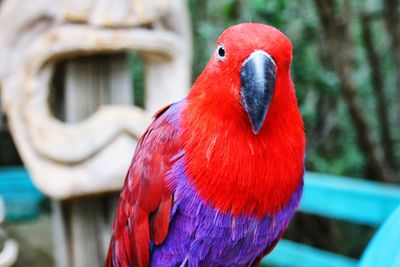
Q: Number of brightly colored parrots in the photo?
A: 1